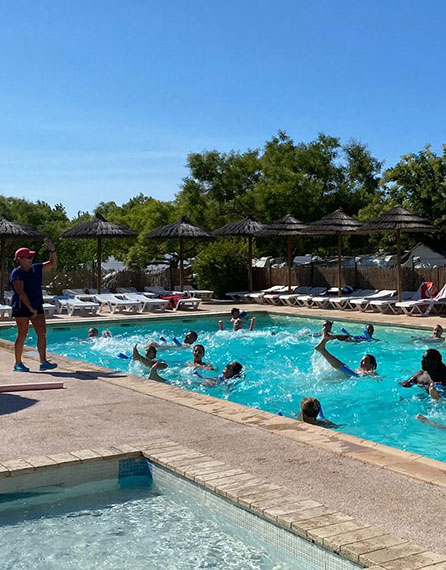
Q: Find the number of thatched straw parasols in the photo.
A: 7